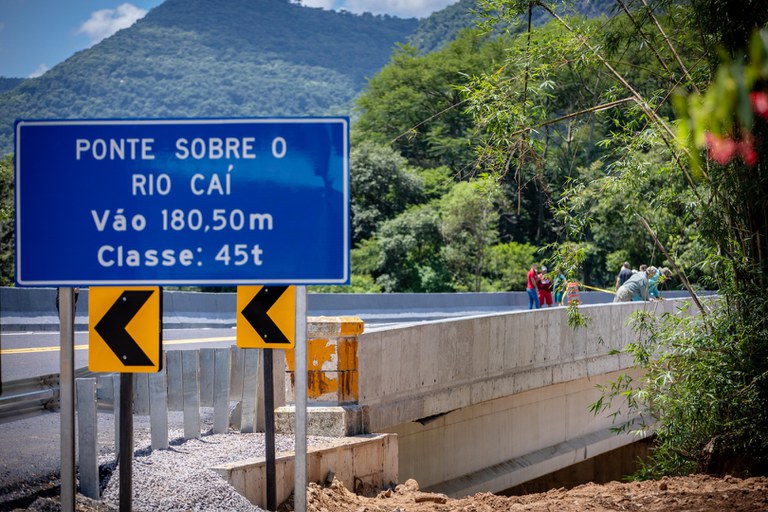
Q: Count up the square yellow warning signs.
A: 2